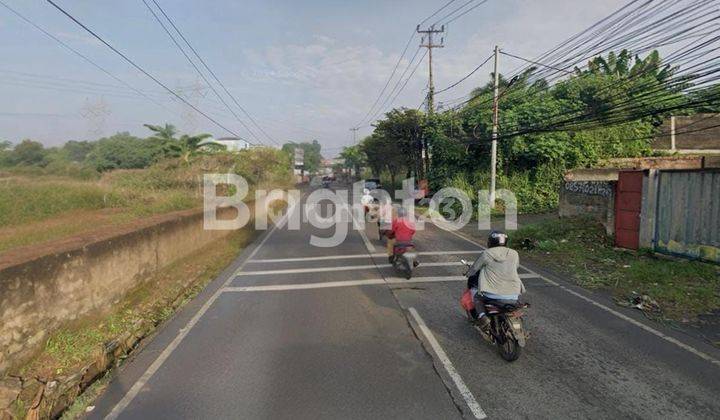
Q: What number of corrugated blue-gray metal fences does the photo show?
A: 1